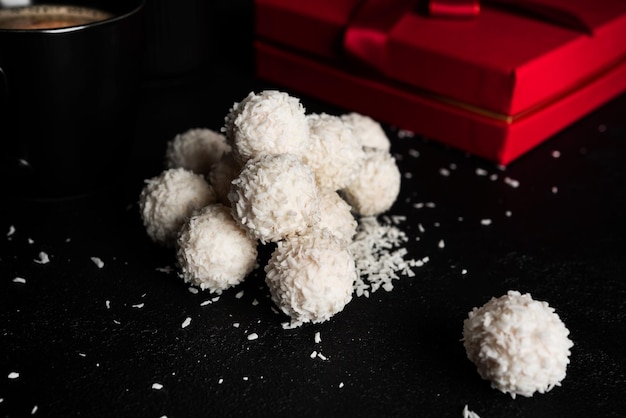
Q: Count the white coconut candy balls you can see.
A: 12